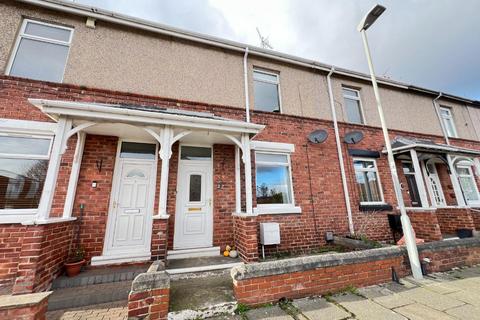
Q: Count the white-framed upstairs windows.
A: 4